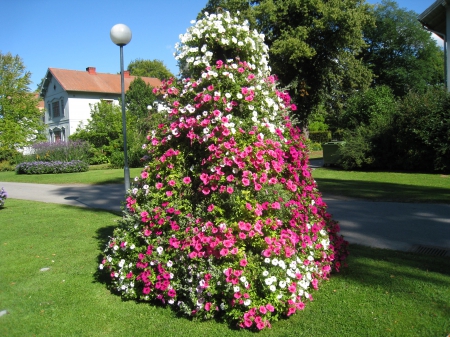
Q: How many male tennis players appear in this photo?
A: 0